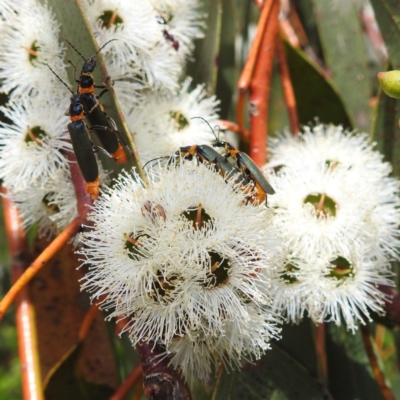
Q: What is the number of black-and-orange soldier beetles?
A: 4